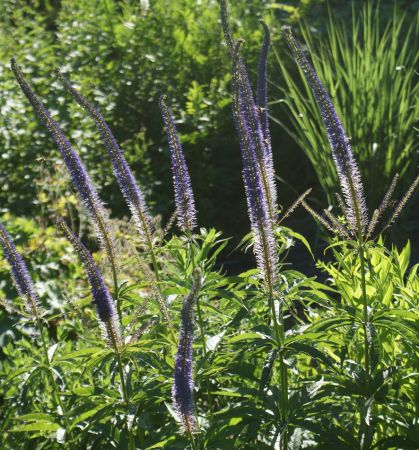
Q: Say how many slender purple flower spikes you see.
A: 10